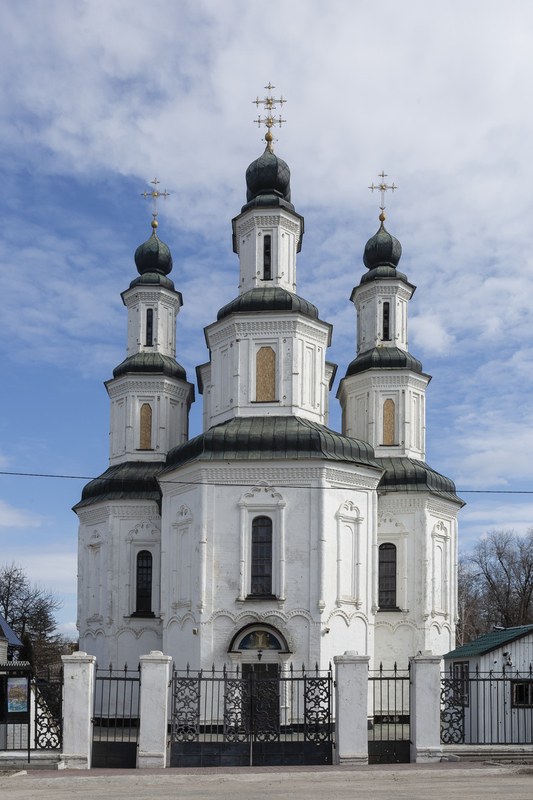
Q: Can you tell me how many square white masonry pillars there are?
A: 4